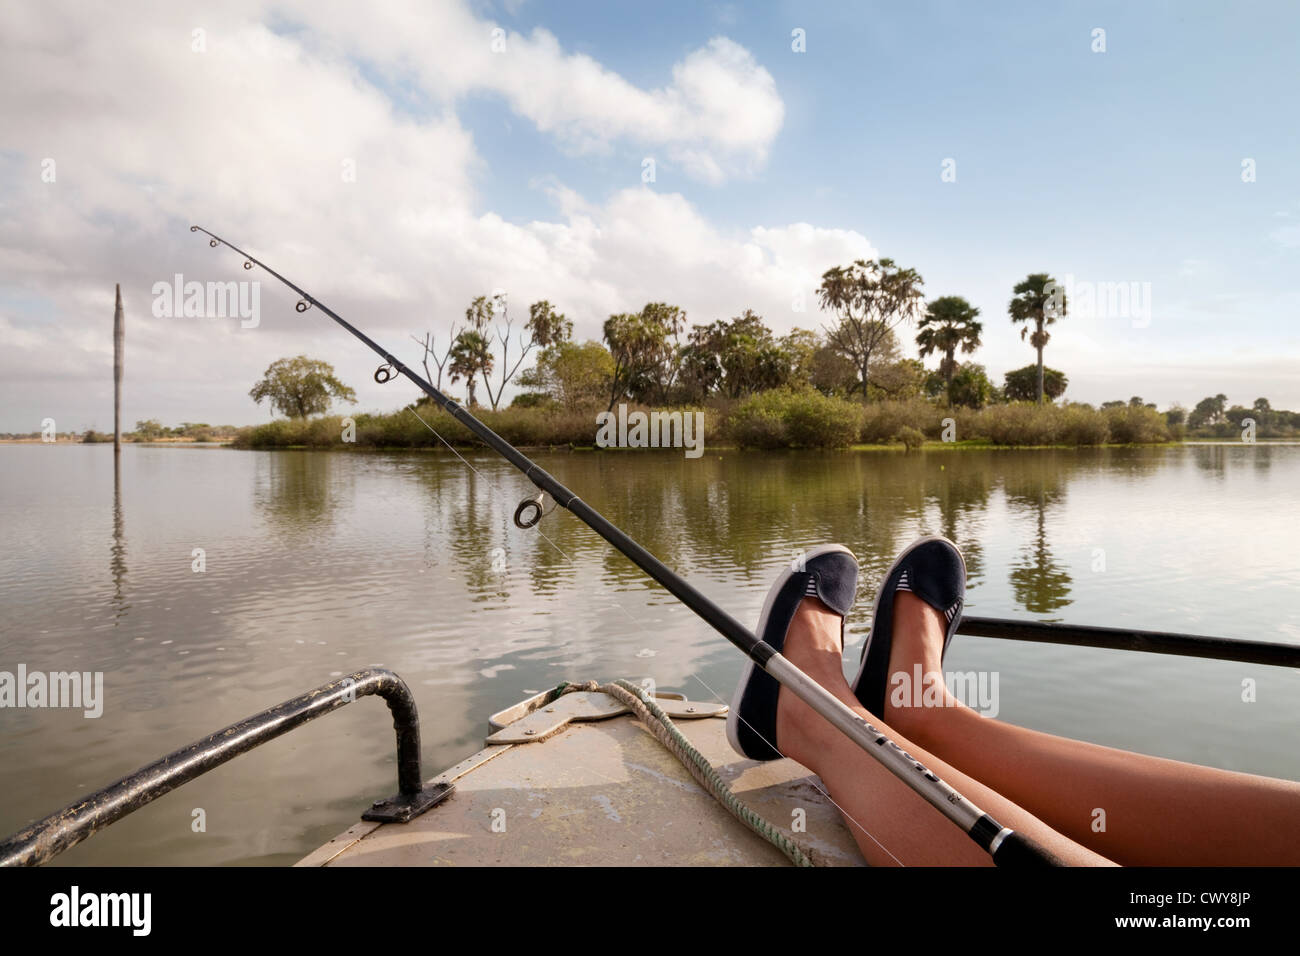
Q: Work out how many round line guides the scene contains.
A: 6